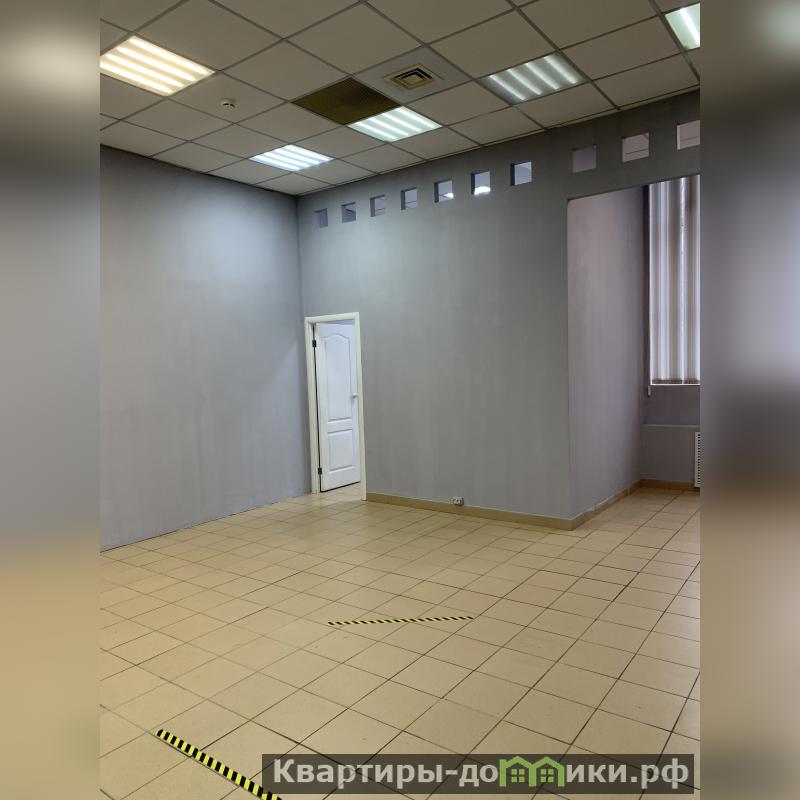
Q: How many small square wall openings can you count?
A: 10